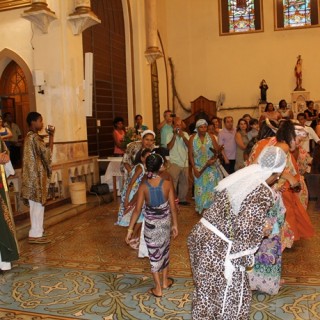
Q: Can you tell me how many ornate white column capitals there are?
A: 3